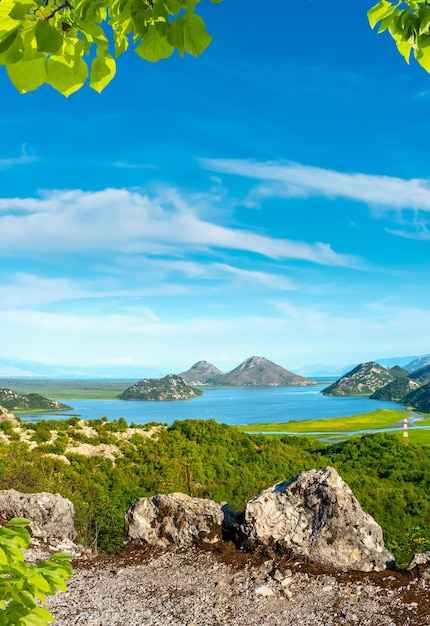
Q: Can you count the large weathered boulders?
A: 3